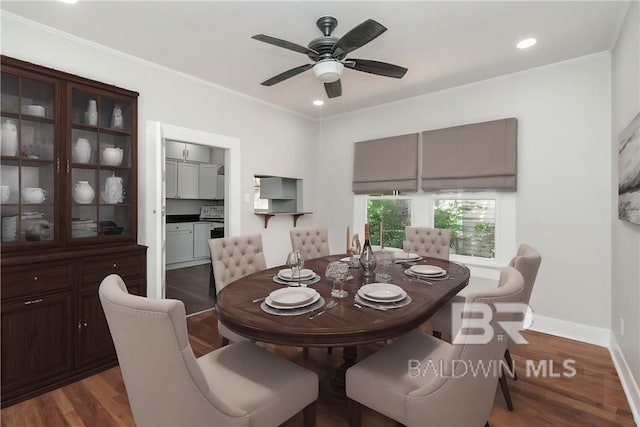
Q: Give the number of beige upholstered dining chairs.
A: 6